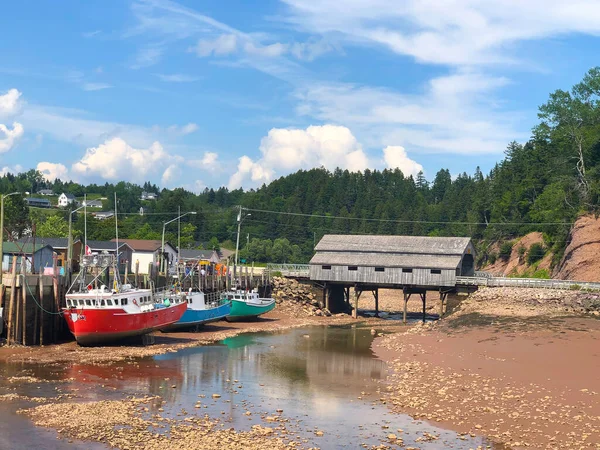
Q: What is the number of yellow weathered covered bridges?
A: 0